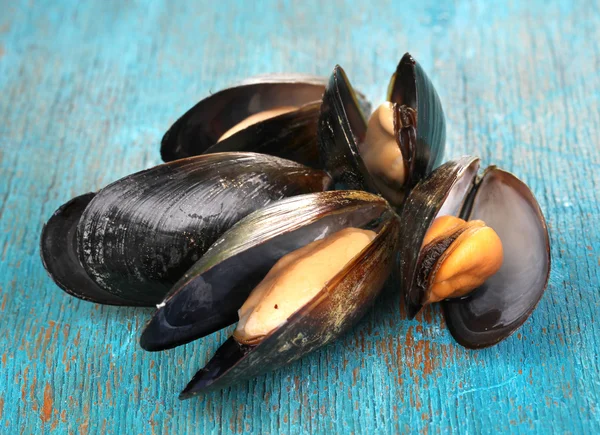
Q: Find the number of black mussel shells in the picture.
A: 5